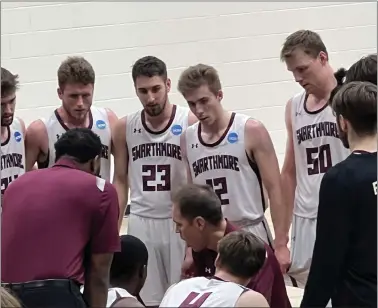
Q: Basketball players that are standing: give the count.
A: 5